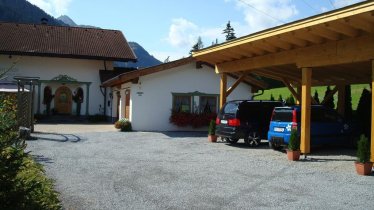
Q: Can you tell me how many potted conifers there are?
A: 3